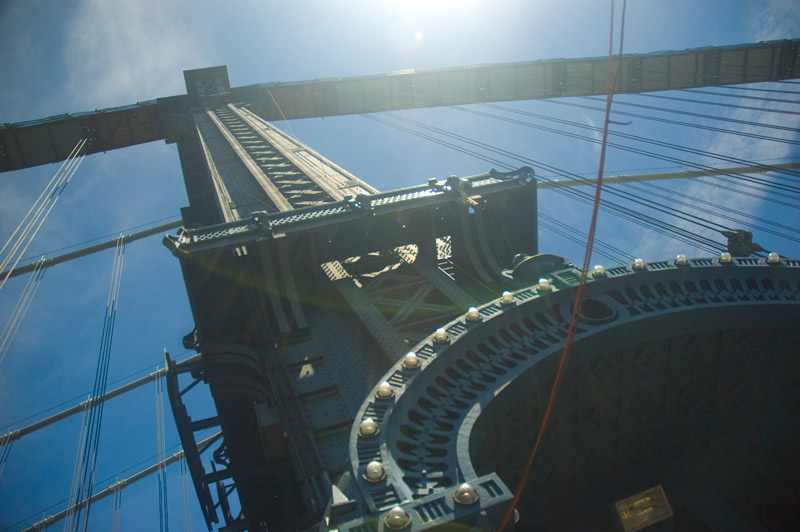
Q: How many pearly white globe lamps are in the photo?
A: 15